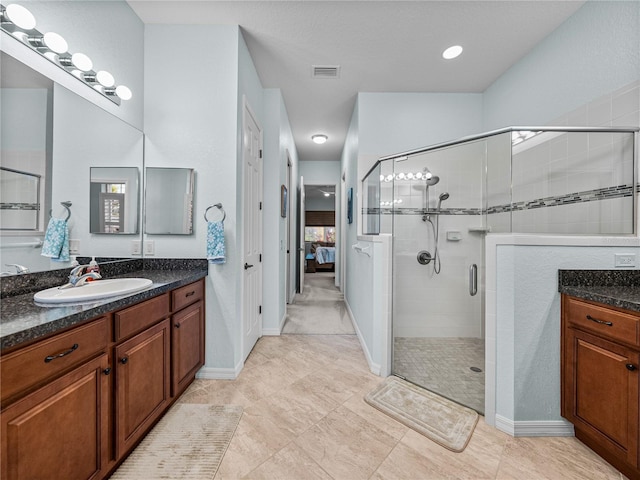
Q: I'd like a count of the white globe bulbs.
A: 5